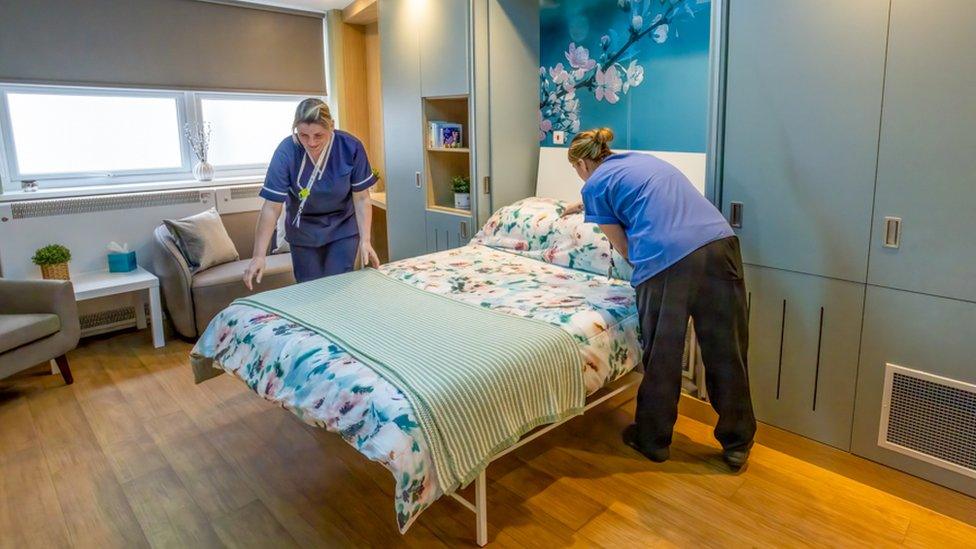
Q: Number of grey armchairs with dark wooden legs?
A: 1